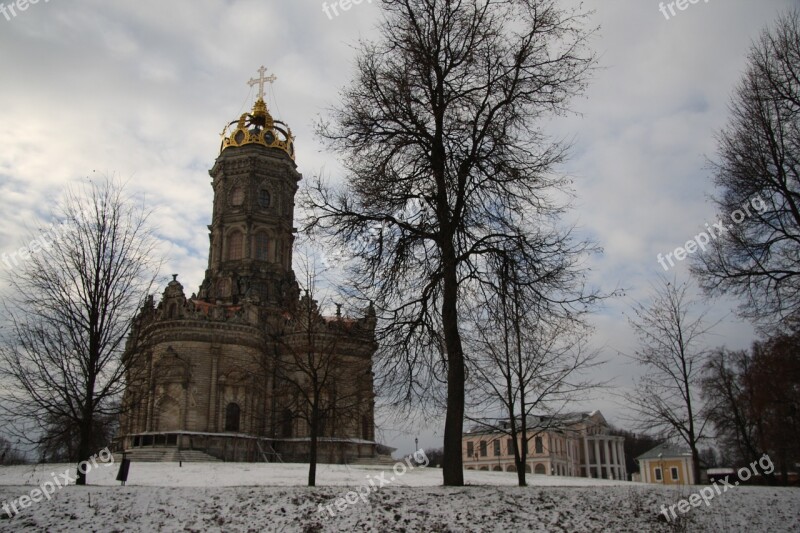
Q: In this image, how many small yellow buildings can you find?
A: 1